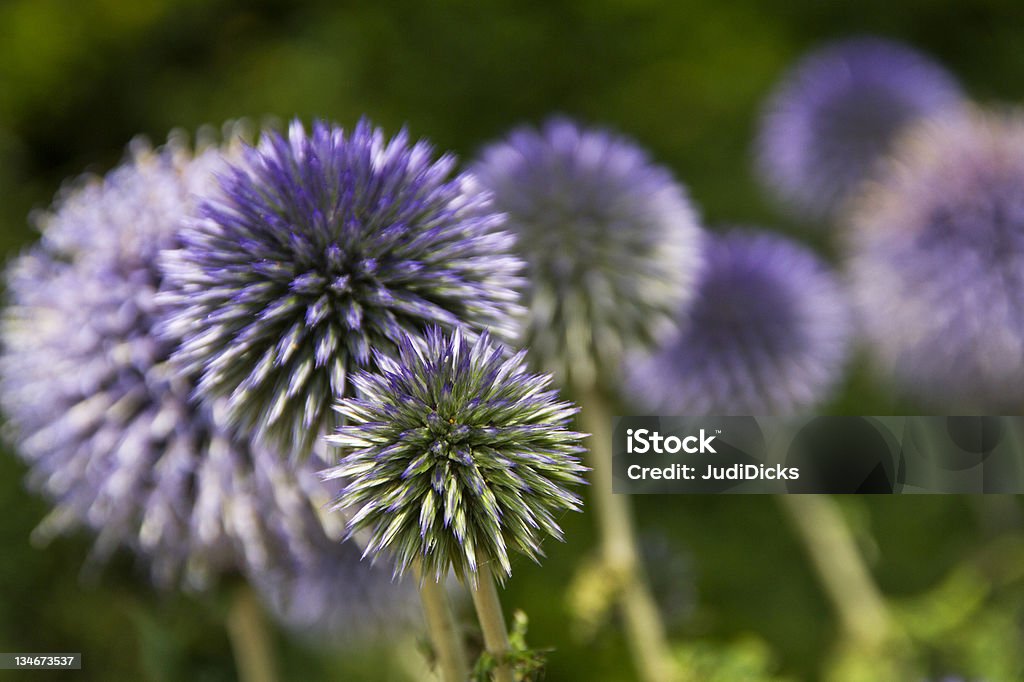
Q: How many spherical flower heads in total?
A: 7